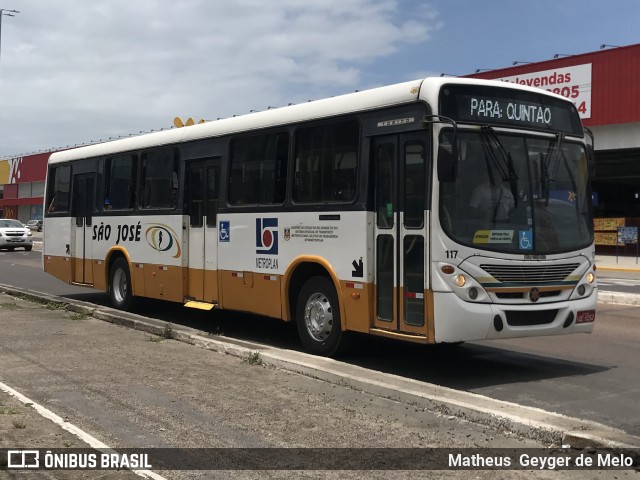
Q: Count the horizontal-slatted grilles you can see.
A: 1